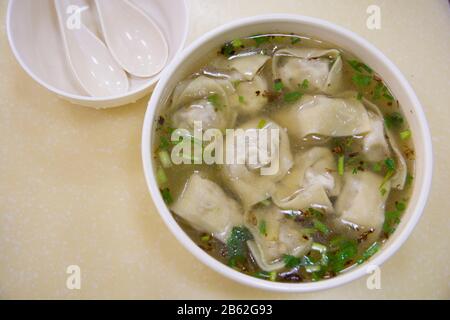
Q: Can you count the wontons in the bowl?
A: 10